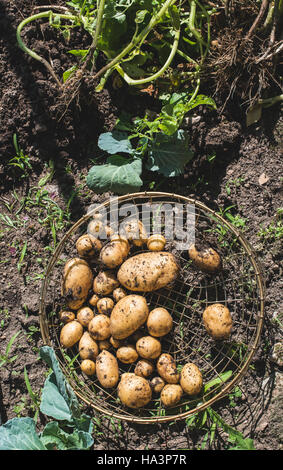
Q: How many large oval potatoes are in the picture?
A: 3